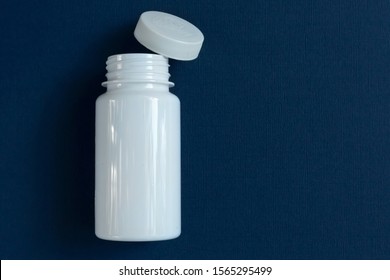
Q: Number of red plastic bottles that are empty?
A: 0